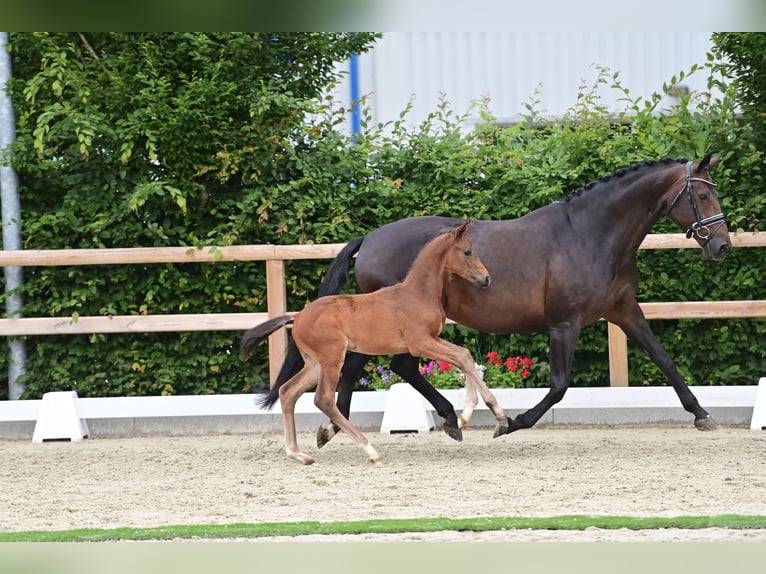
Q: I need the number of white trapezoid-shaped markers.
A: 3